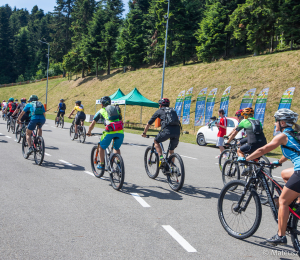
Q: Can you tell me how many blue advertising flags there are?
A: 8